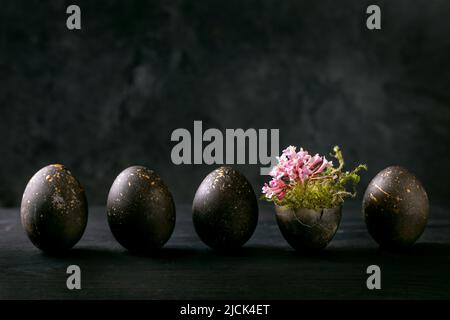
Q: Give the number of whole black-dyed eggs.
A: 4